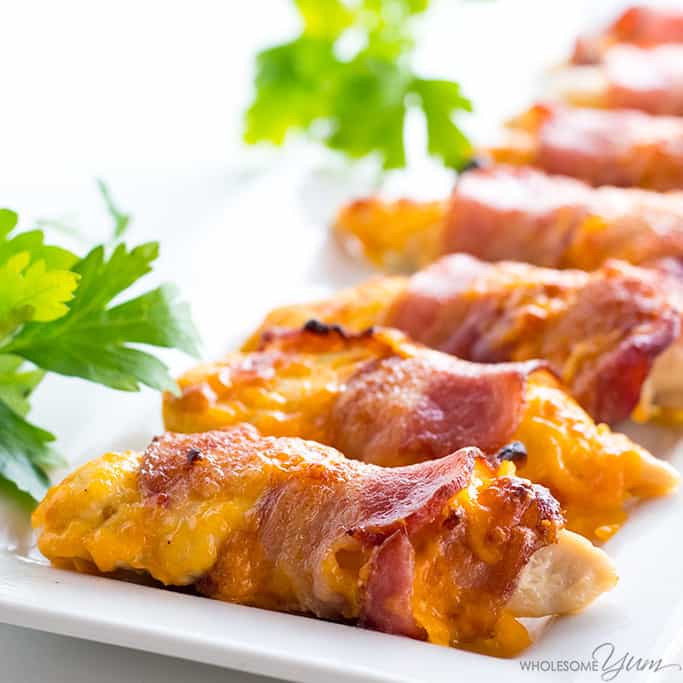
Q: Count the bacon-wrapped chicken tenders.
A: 7